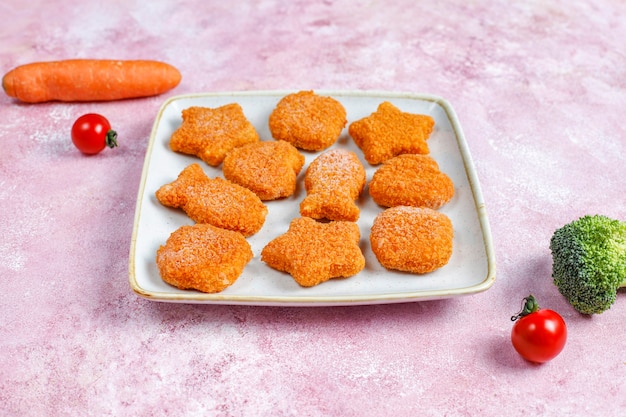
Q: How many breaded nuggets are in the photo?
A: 10